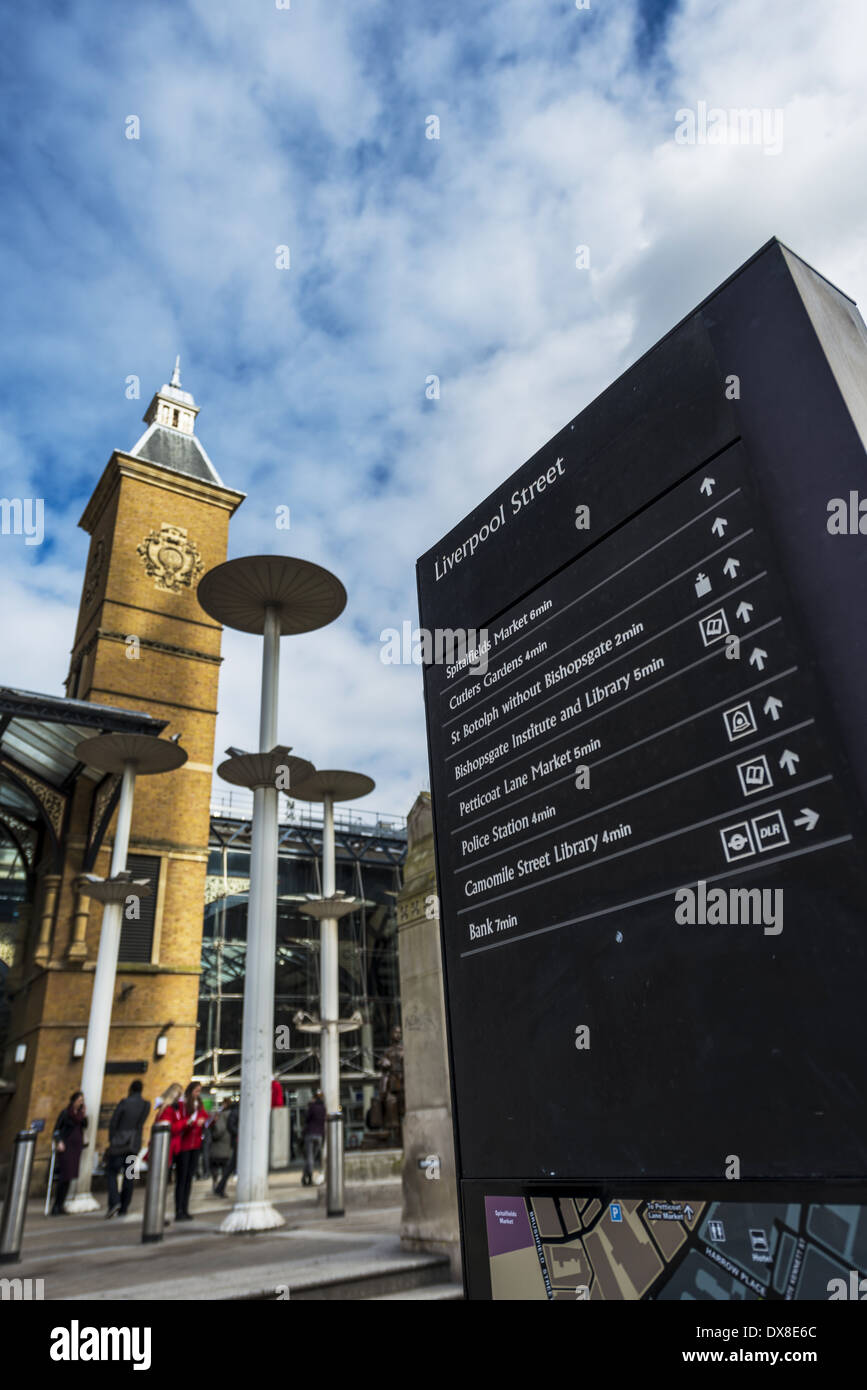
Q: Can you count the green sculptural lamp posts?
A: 0